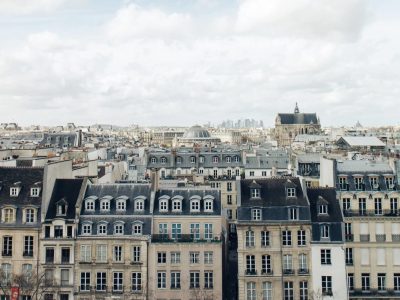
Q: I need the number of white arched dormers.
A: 12